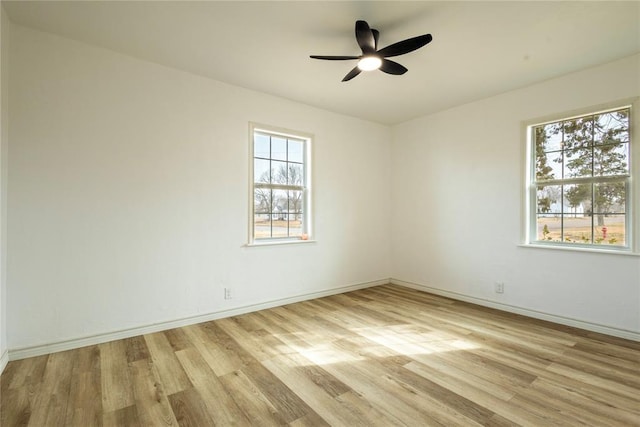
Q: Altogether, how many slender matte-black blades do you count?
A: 5